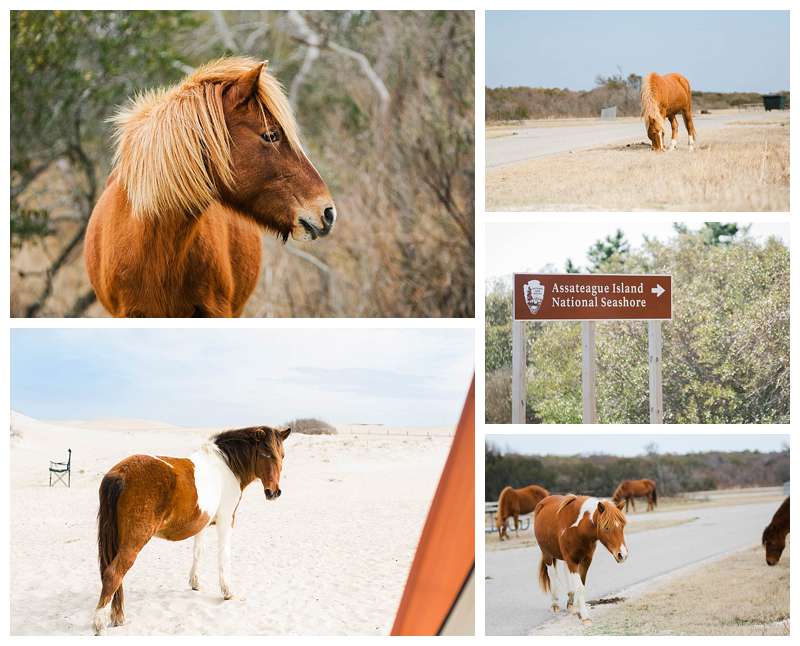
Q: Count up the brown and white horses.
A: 2